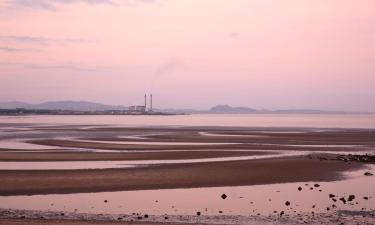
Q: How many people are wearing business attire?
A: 0